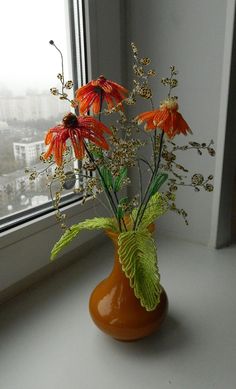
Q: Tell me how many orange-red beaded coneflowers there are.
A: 3